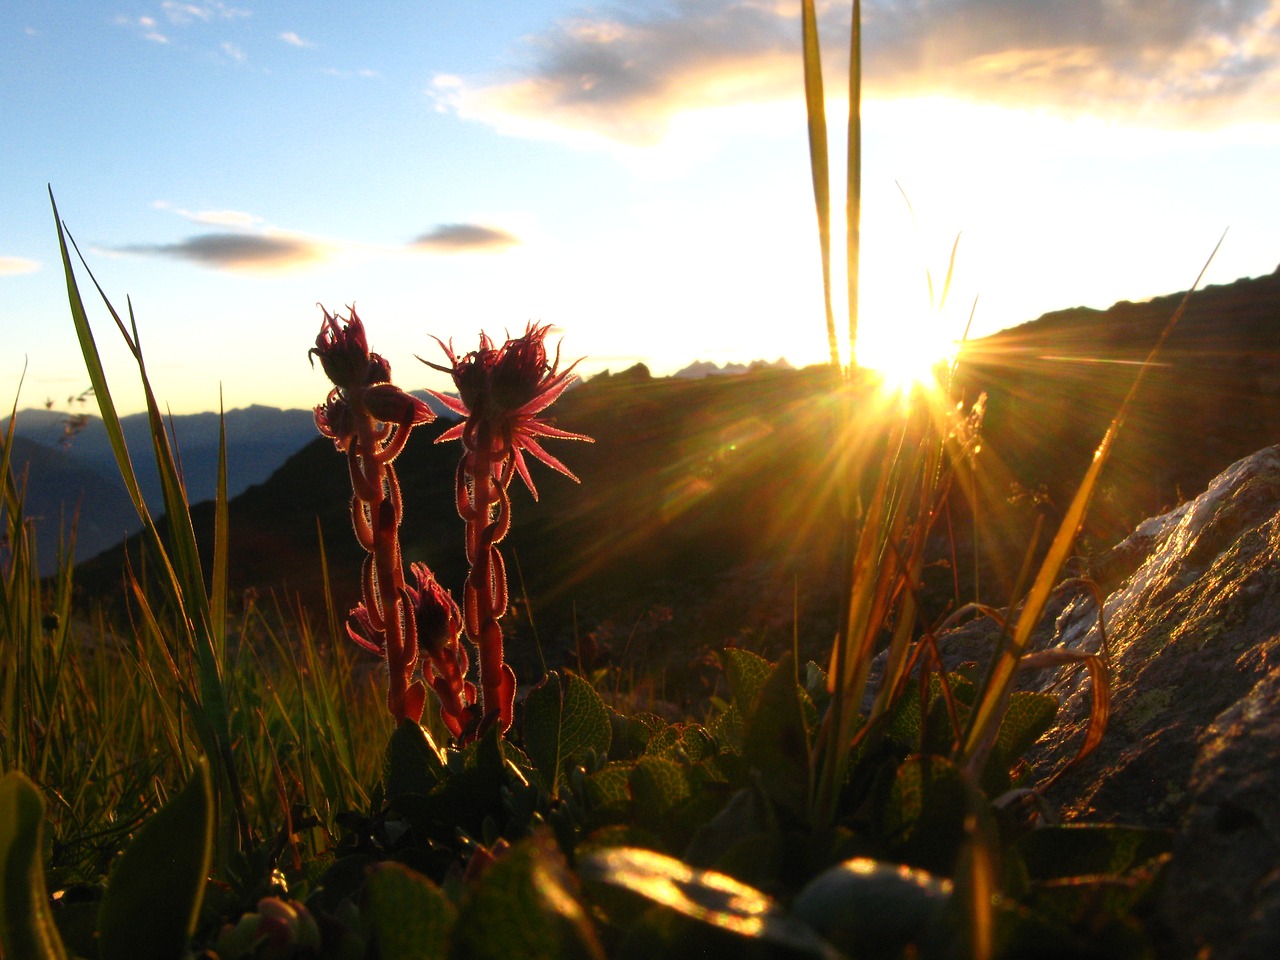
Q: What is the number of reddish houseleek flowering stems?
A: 3